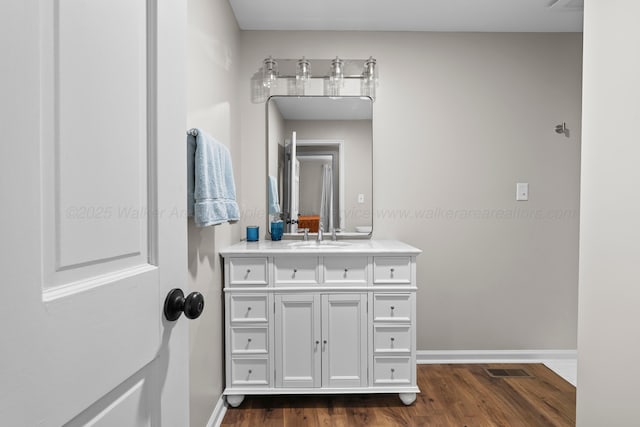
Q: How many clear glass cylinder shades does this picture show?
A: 4